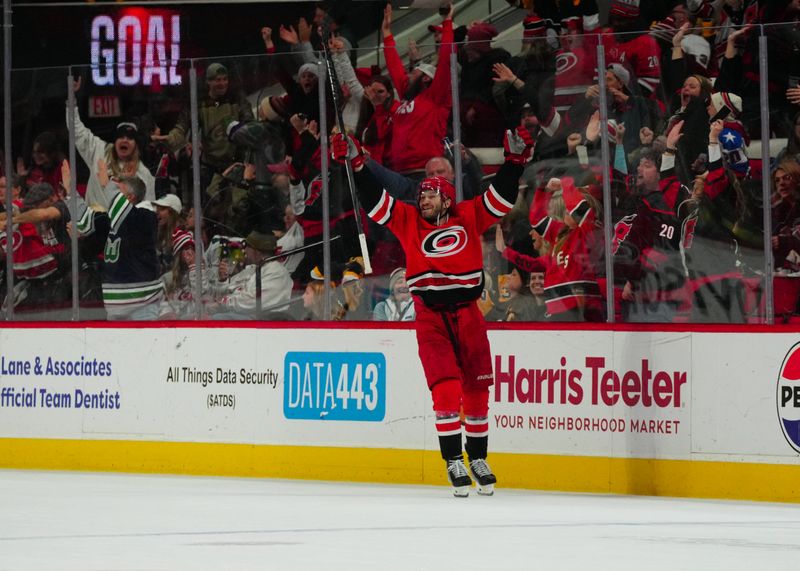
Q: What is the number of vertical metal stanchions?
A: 7